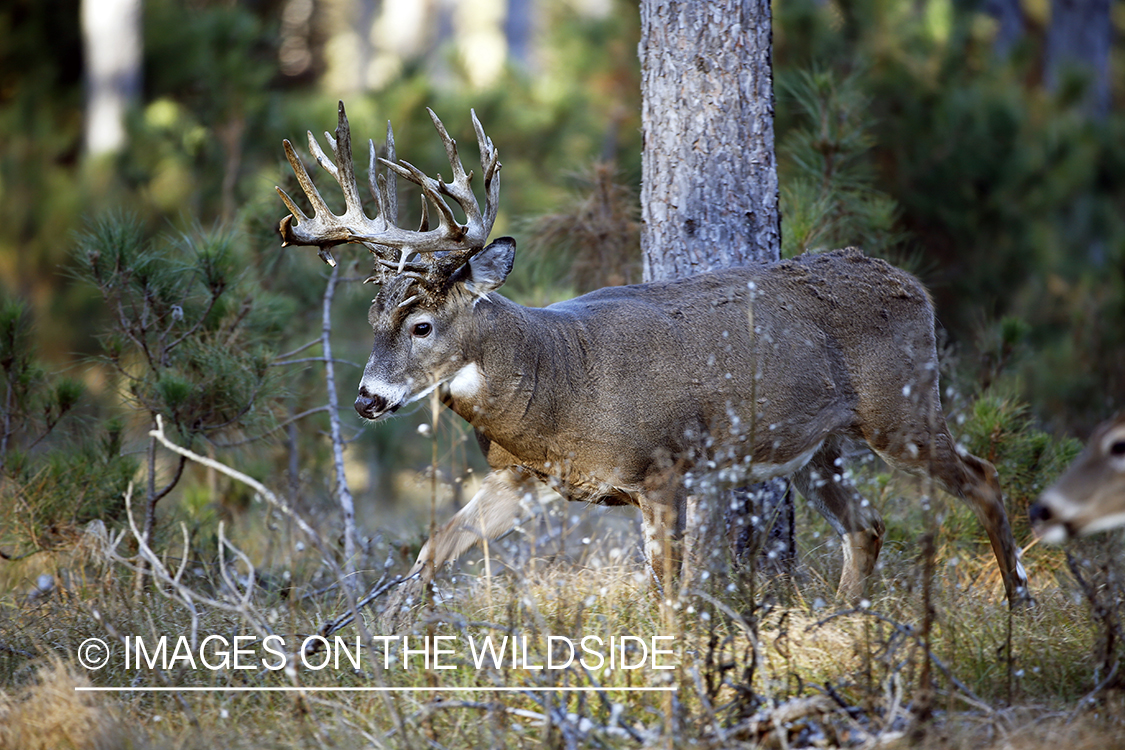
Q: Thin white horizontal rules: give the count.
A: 1